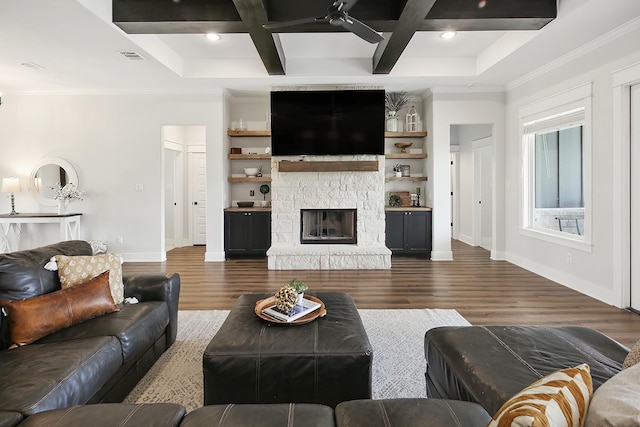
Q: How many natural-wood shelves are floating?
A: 6